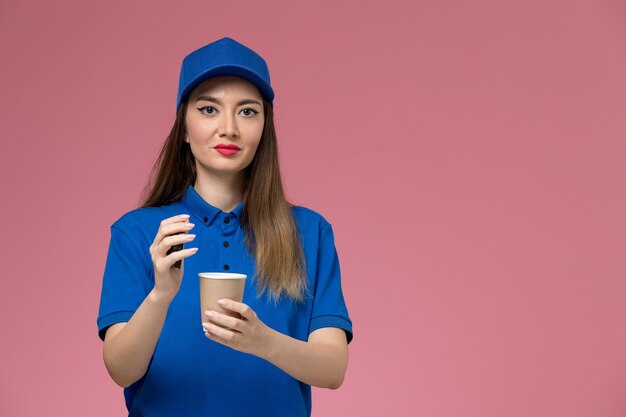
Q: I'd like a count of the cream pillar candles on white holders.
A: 0